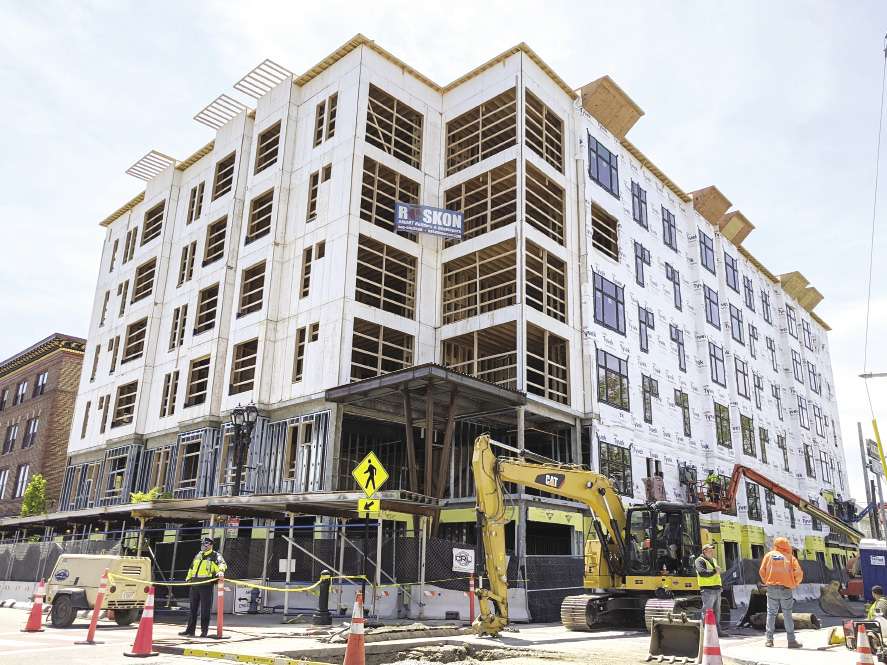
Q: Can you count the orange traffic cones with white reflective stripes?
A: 5